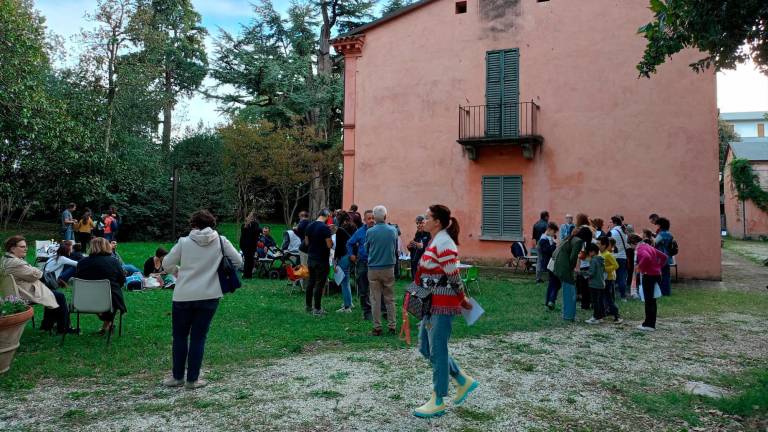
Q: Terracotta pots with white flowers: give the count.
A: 1